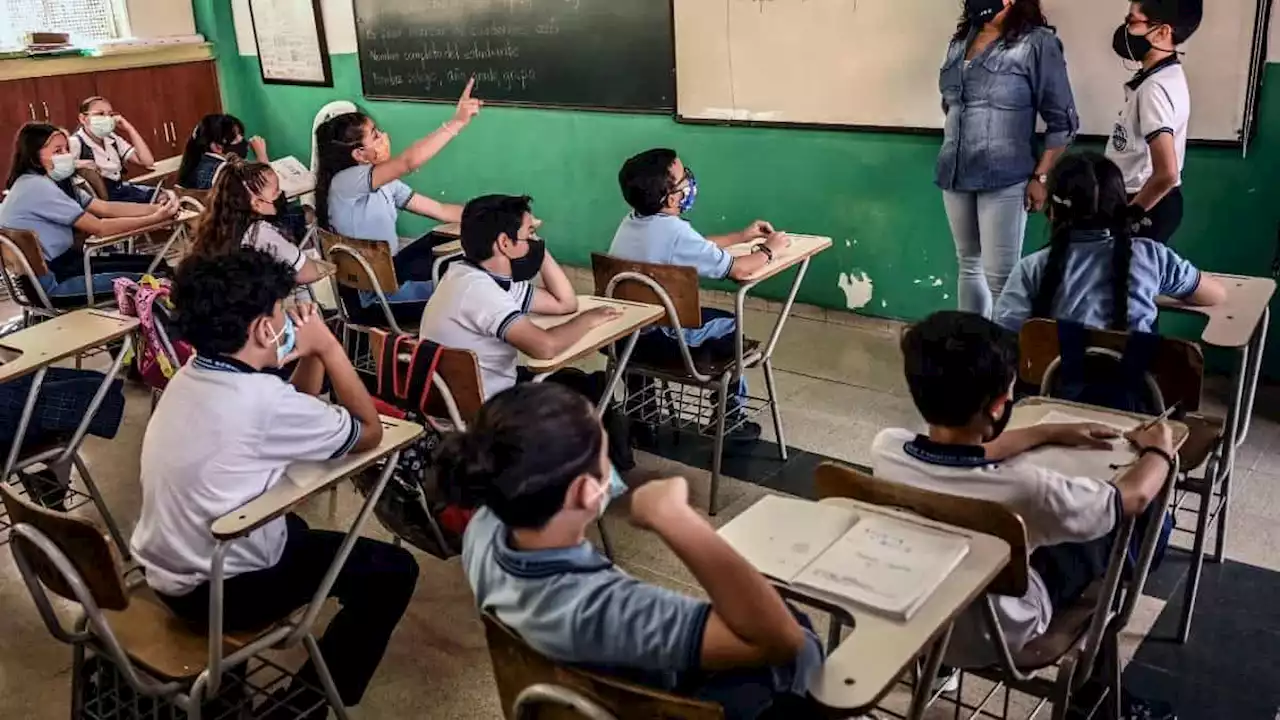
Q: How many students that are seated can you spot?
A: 11